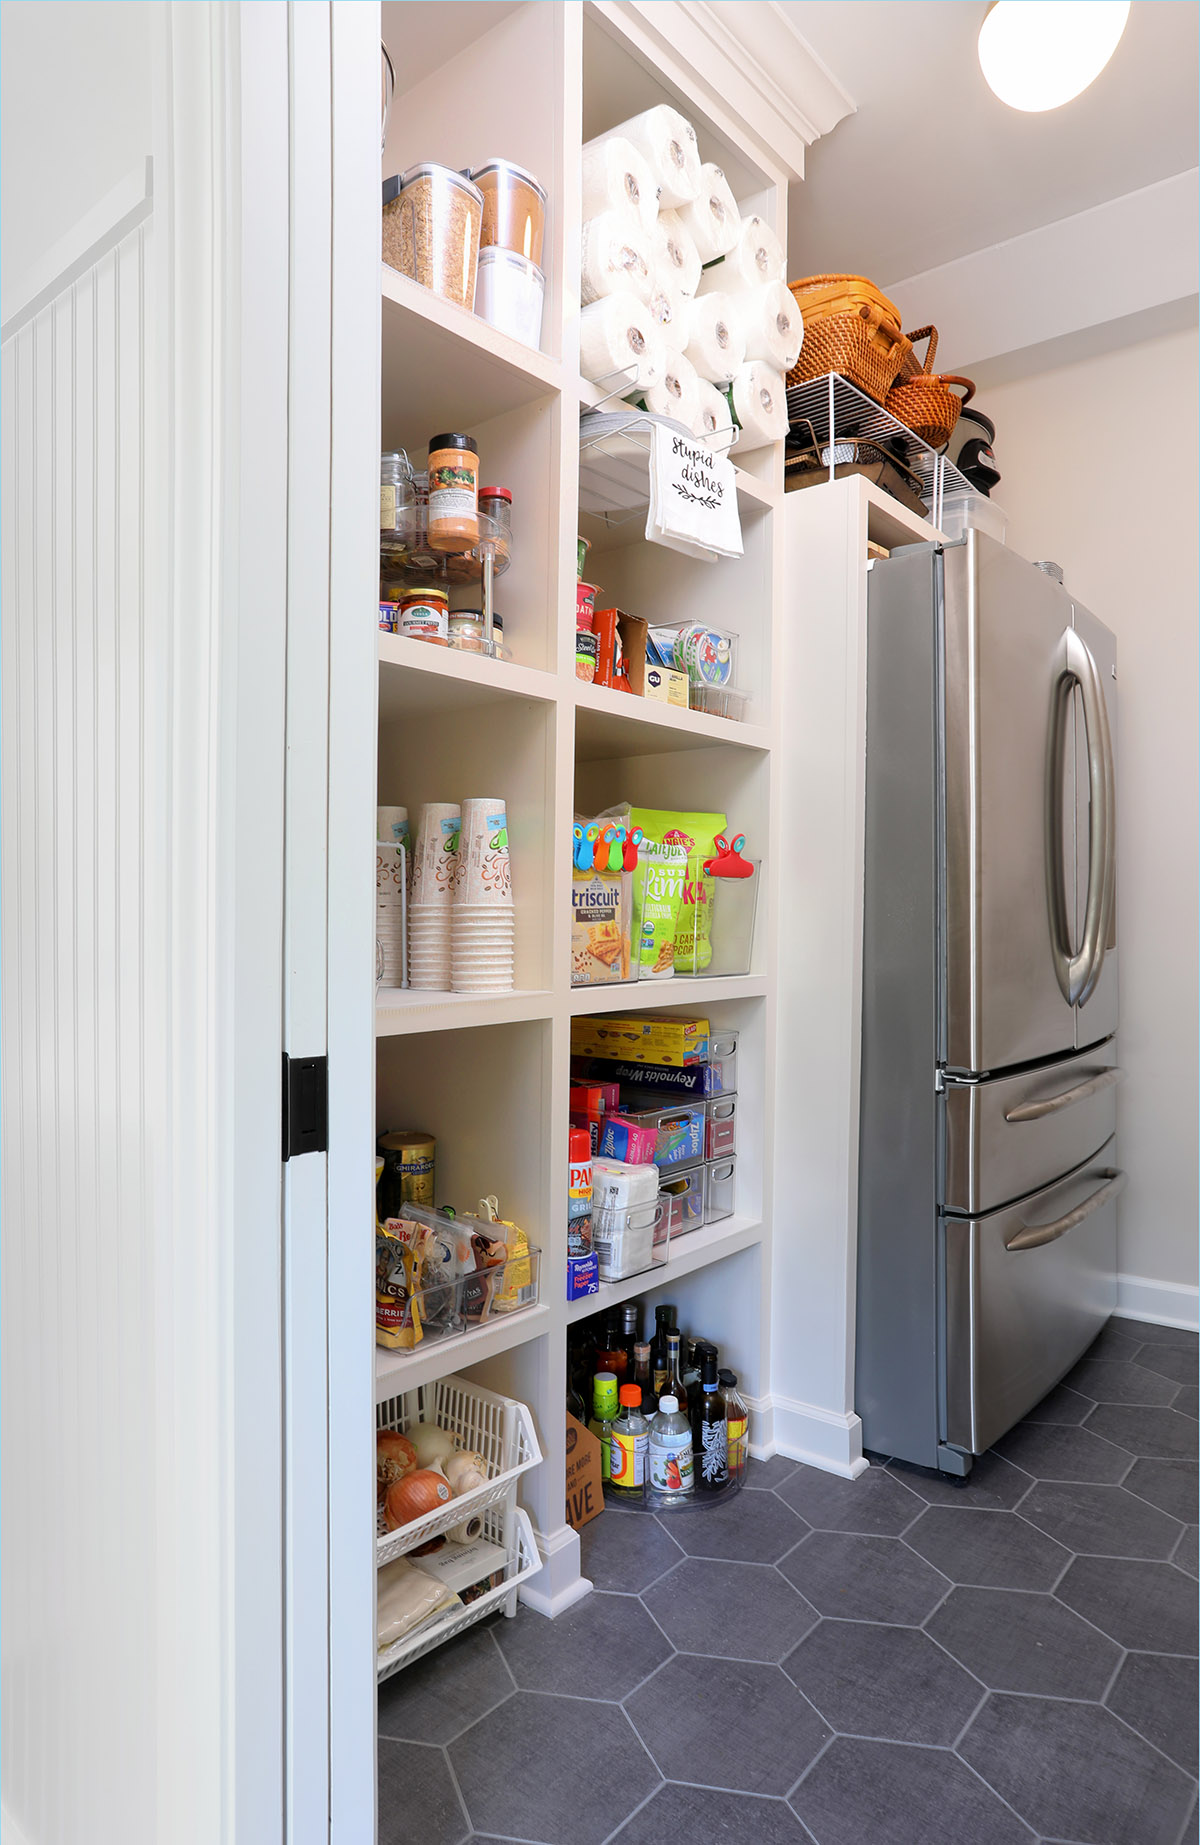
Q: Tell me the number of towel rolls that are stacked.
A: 13